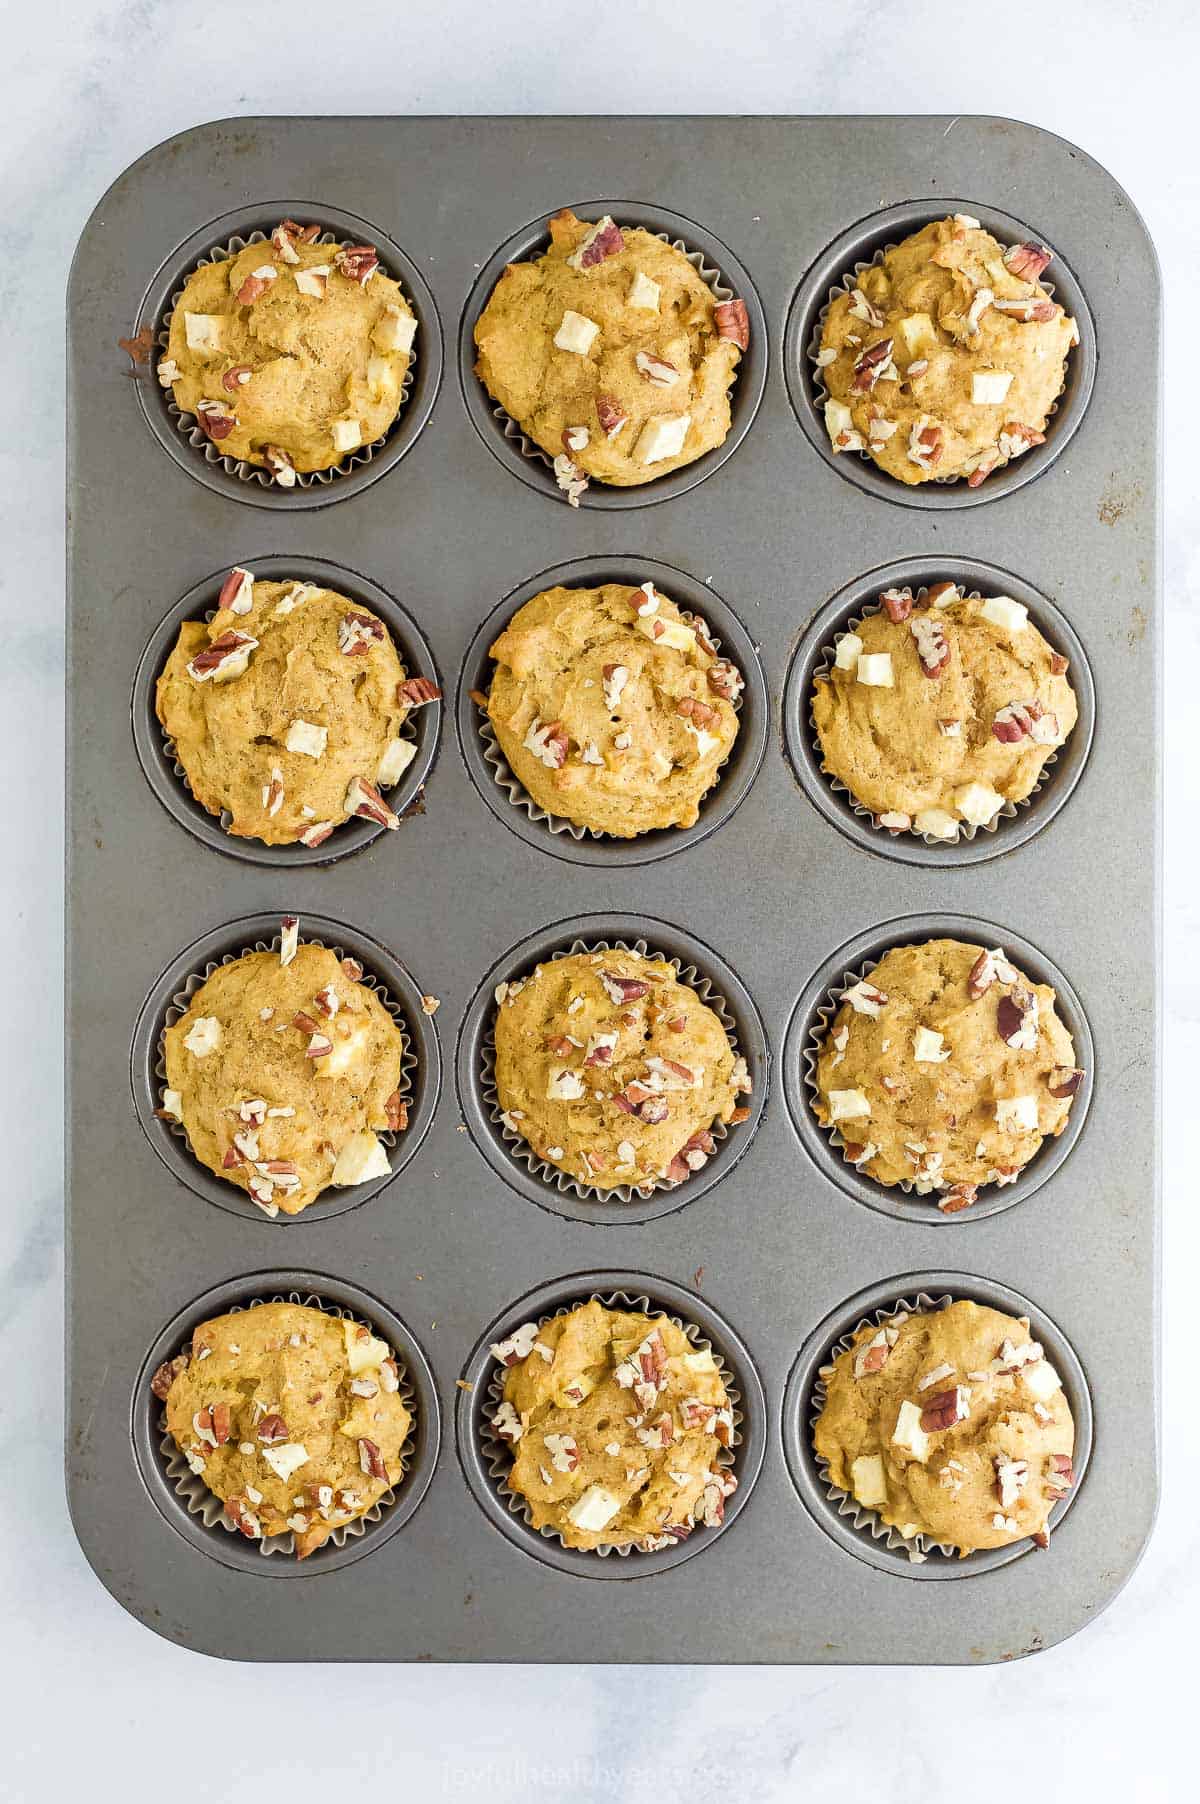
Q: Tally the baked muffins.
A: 12